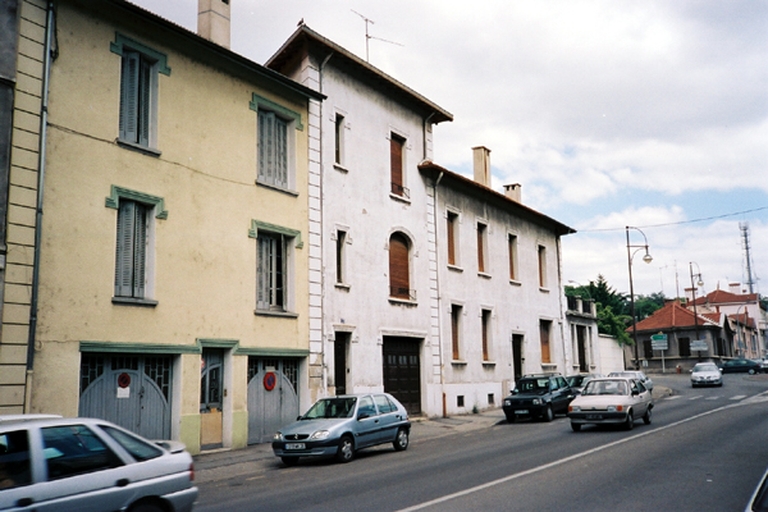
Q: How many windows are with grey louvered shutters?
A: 4